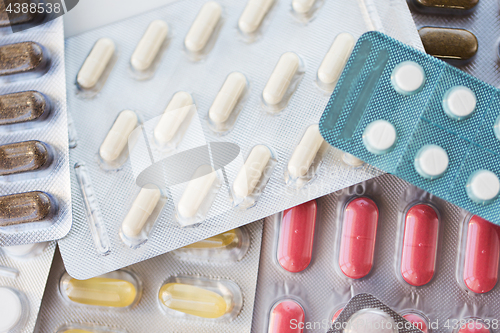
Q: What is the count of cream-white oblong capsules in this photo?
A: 15